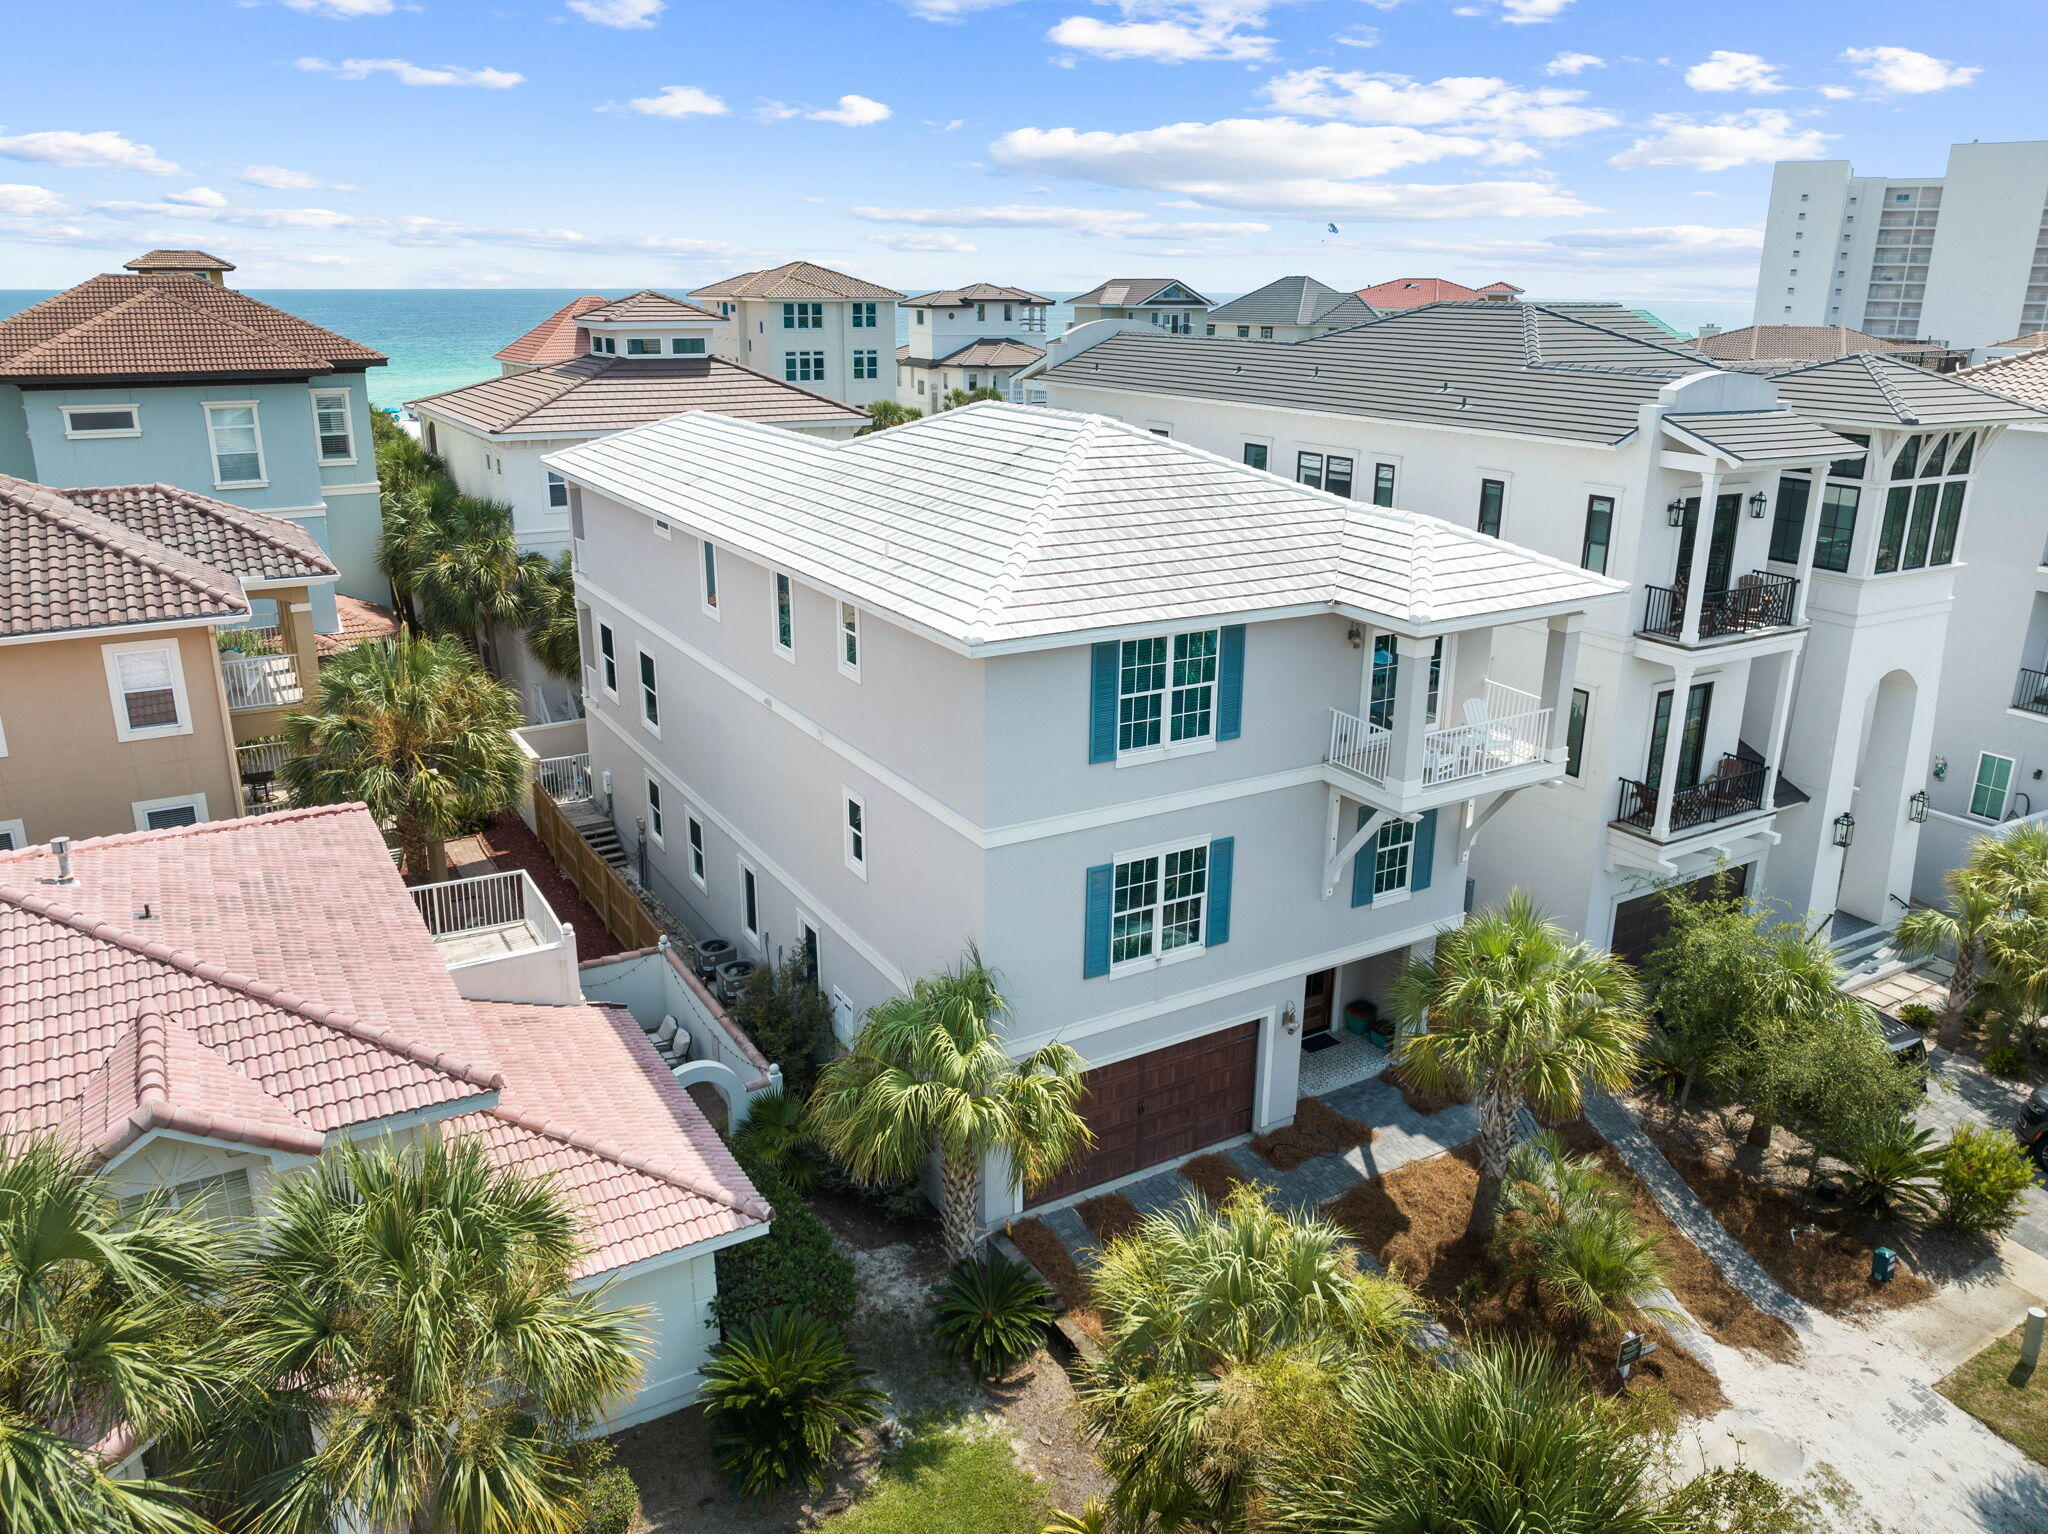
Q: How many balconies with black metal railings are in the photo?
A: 3